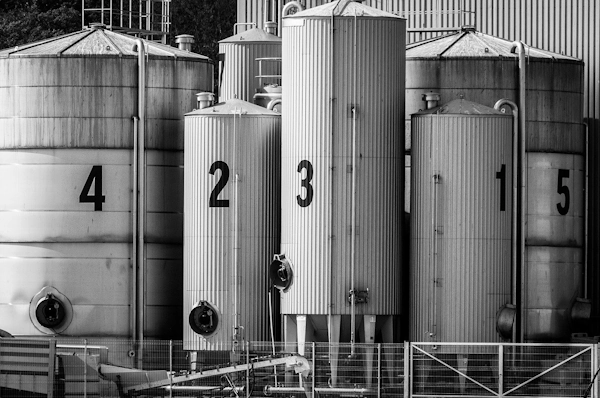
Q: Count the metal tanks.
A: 6